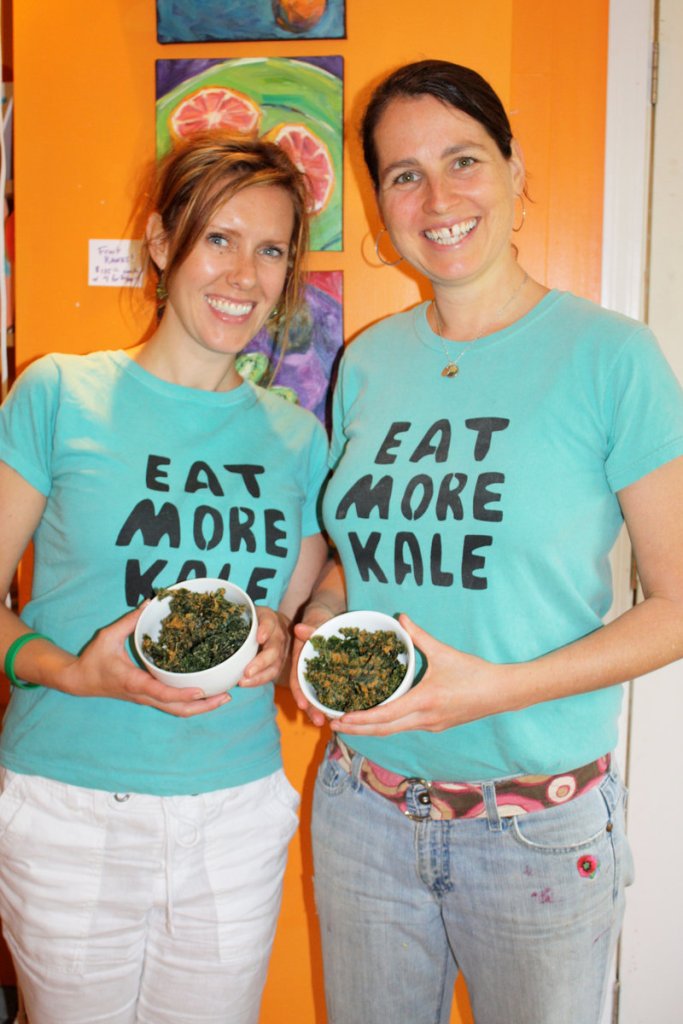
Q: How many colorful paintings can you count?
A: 3